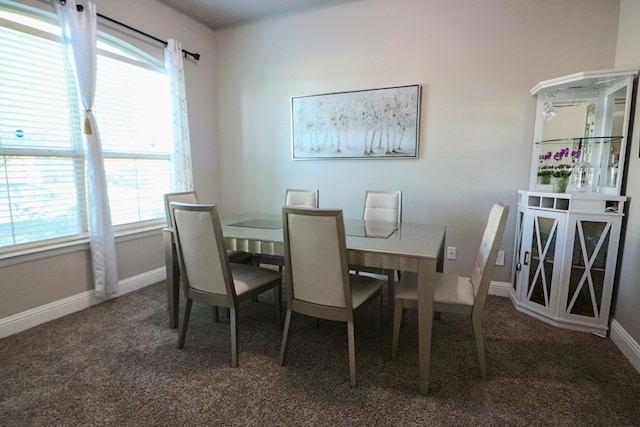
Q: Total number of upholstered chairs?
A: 6